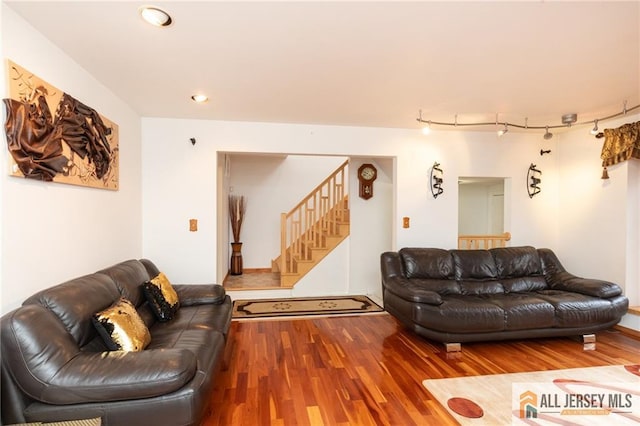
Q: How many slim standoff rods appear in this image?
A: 5